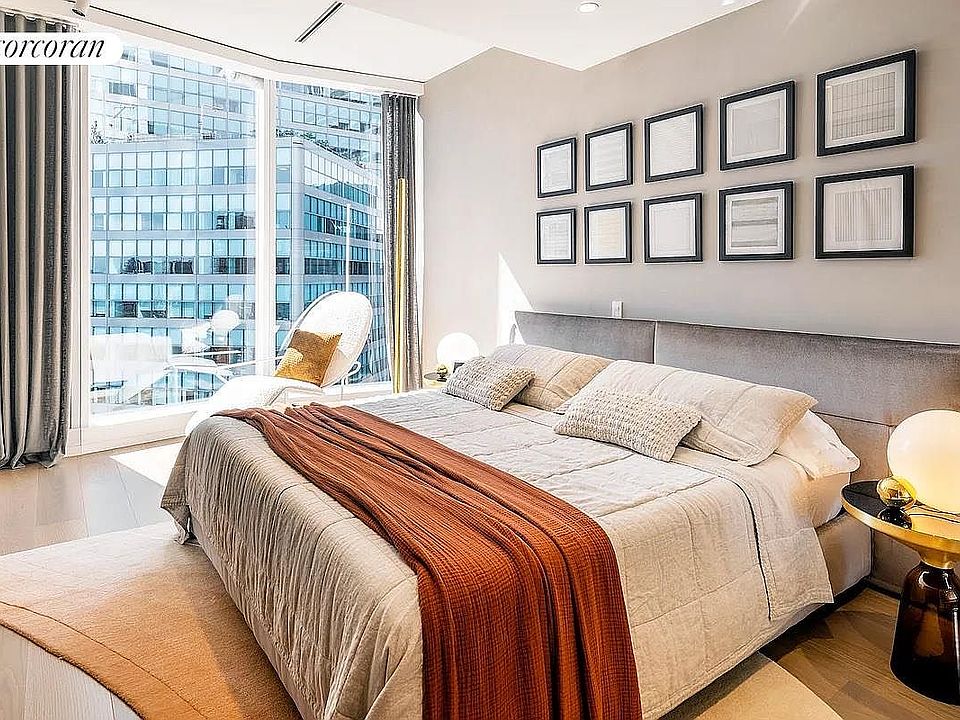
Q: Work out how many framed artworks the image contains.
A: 10